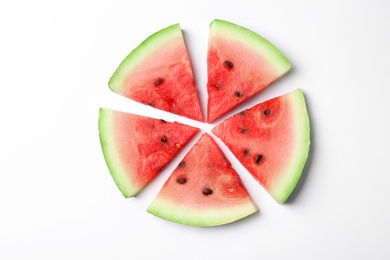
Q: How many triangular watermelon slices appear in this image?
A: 5